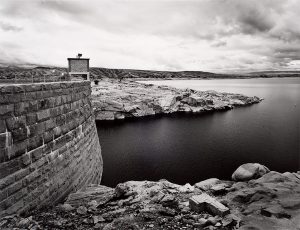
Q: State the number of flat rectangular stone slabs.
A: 1